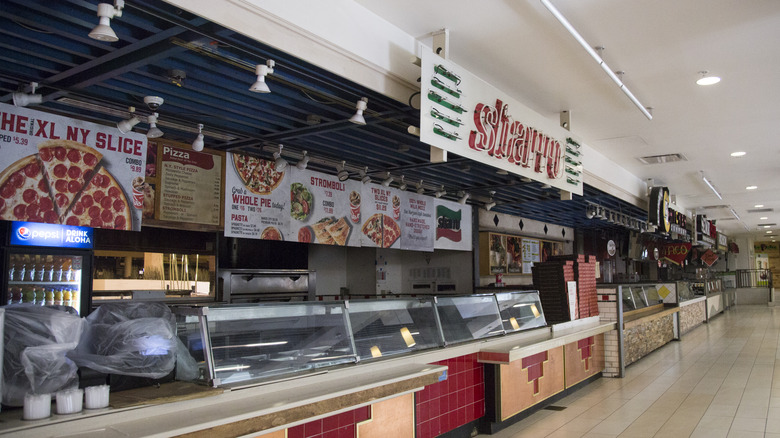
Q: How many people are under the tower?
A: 0